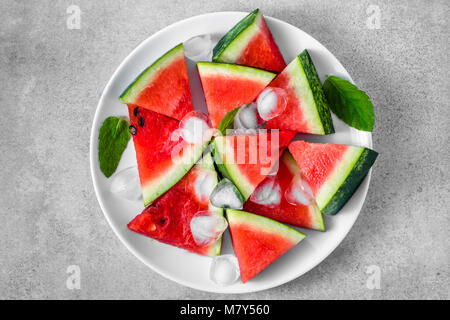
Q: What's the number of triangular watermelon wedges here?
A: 10